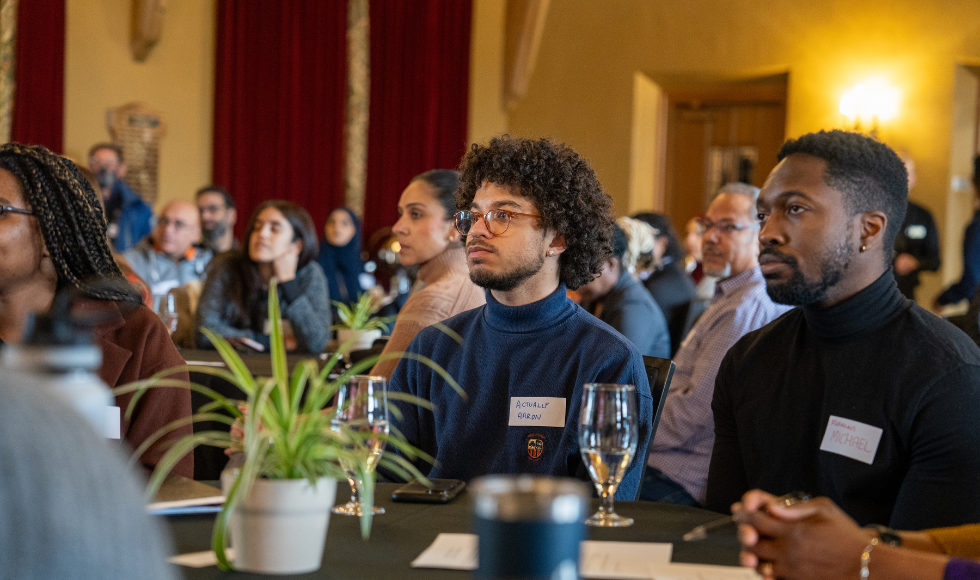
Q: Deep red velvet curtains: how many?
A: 3